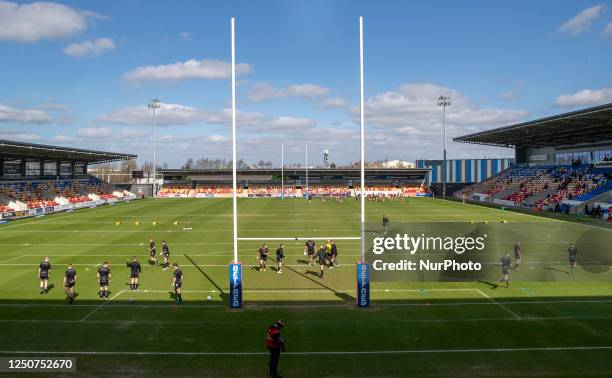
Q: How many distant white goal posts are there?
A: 2